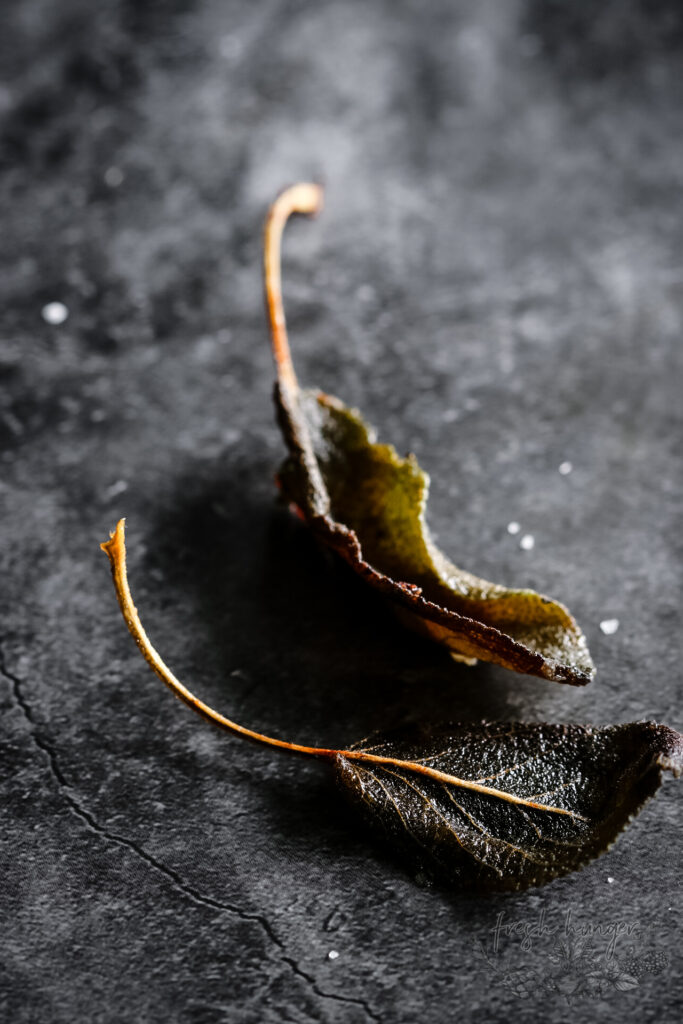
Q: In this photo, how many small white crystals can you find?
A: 7